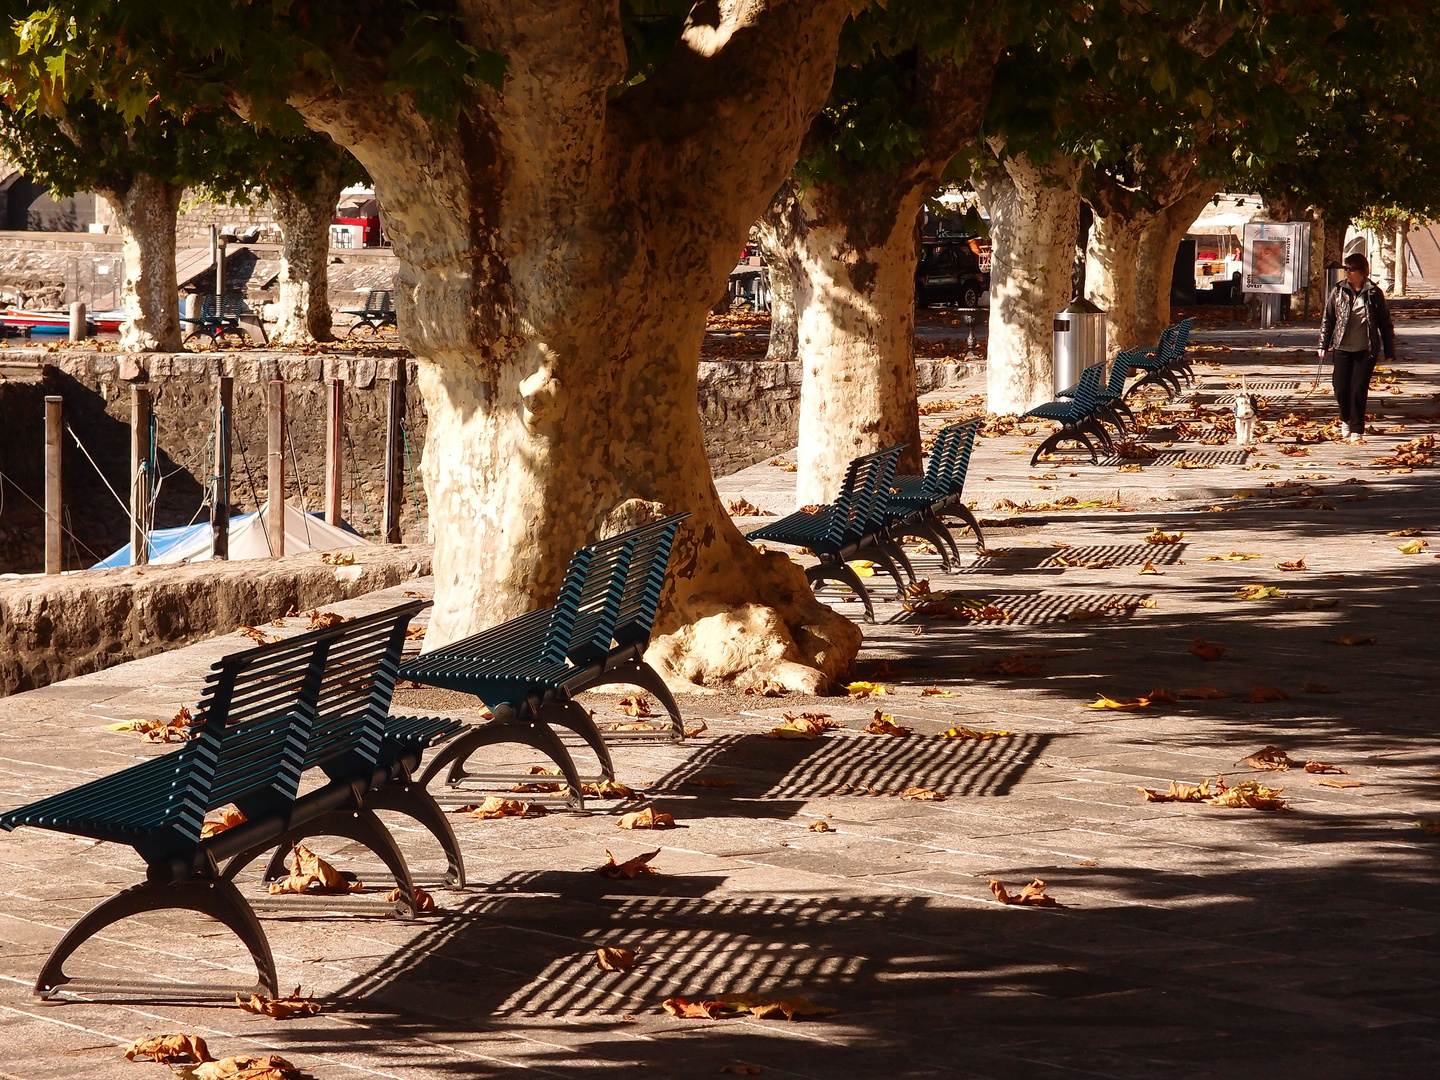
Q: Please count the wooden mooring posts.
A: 6